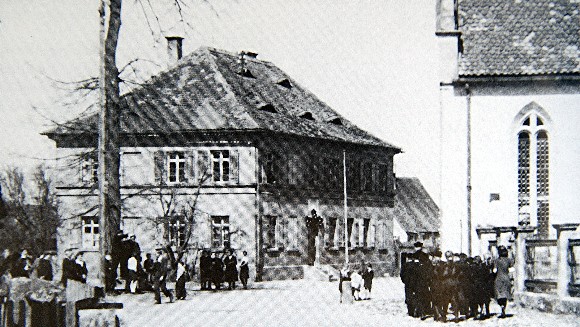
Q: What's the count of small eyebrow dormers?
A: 5